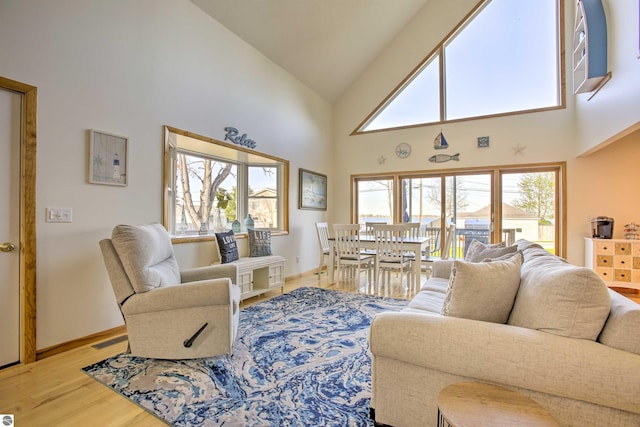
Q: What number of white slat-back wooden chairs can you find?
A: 6